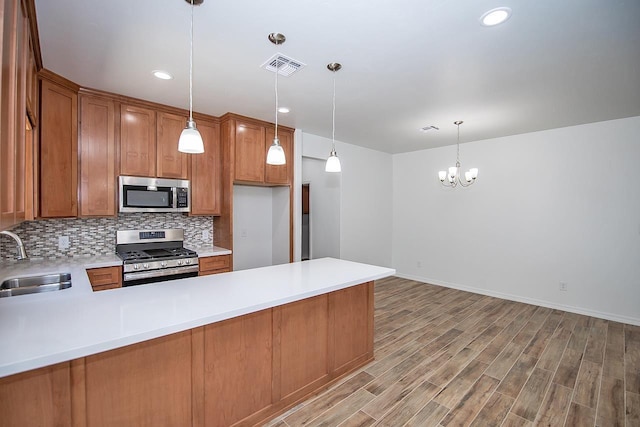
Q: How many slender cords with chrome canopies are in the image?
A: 3